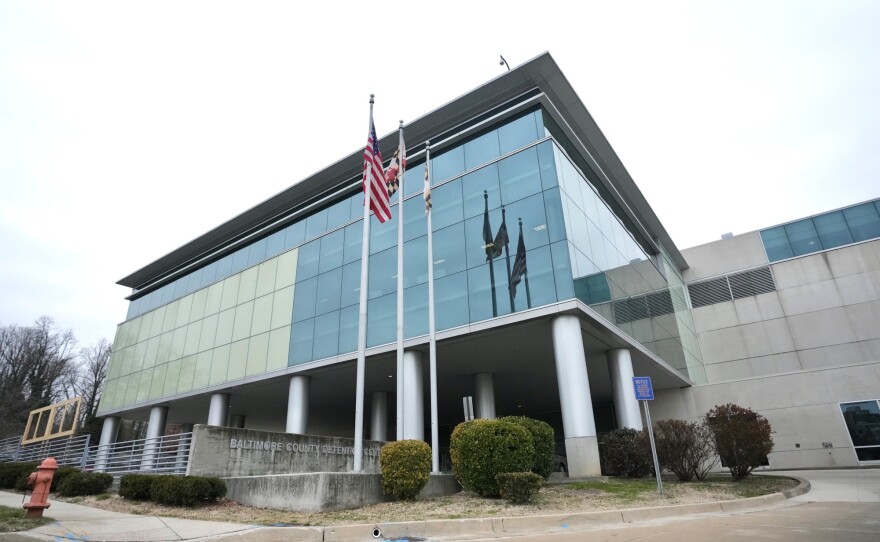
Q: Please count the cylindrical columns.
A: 11